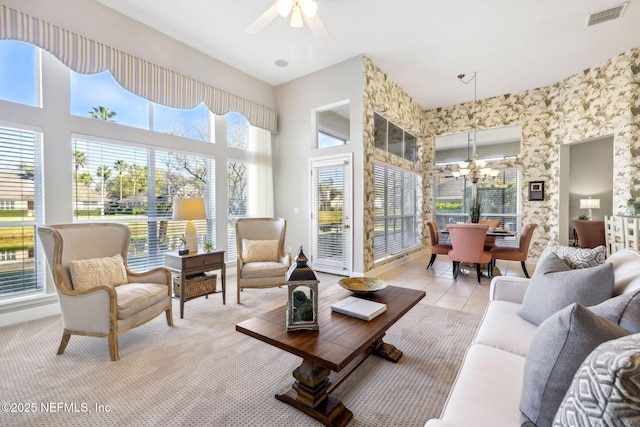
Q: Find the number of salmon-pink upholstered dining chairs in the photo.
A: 4